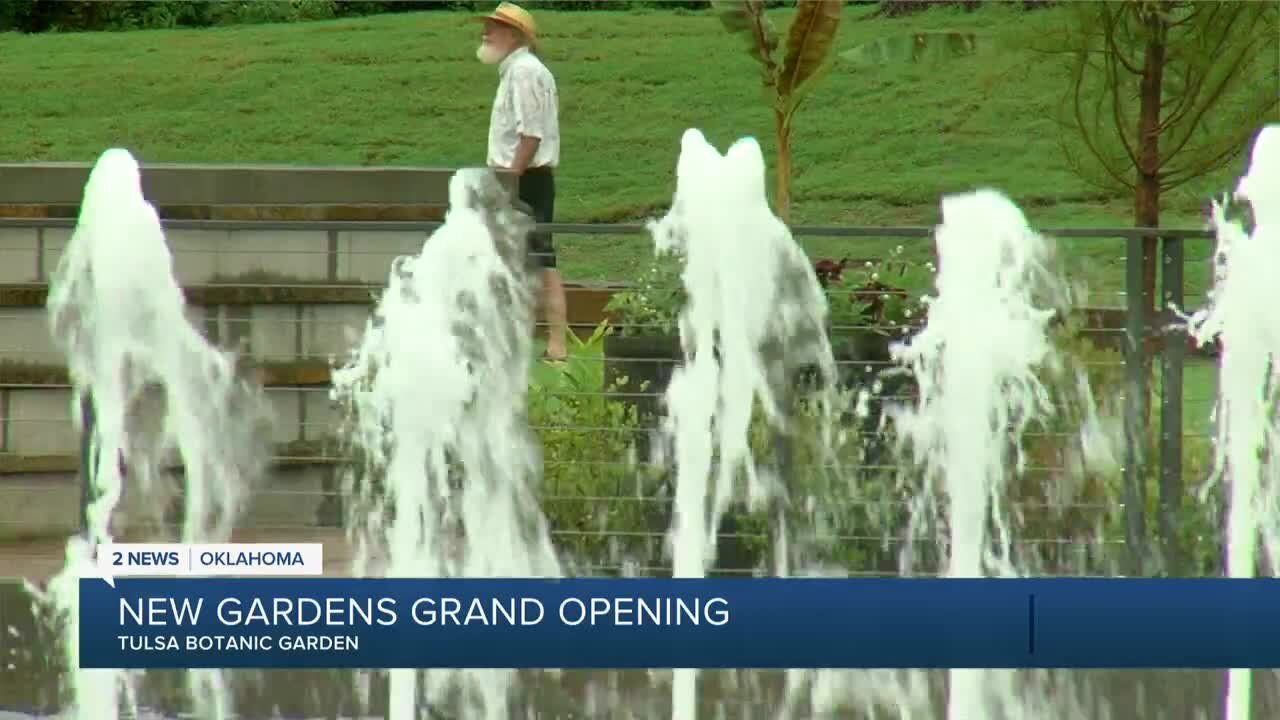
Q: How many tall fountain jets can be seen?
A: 5